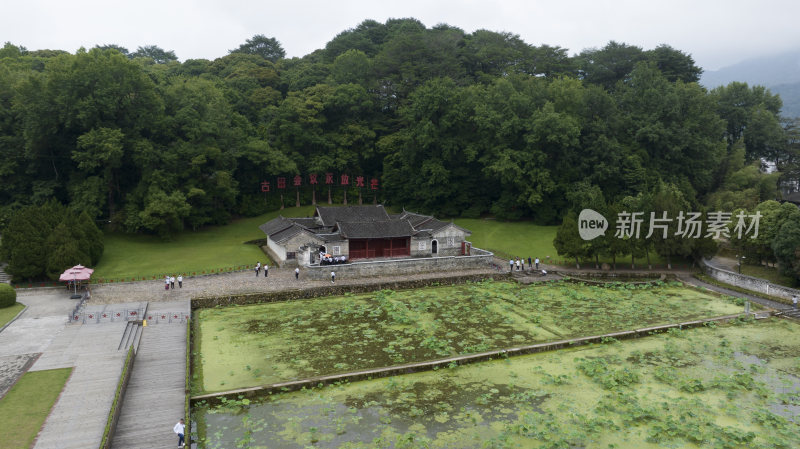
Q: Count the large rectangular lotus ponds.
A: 2